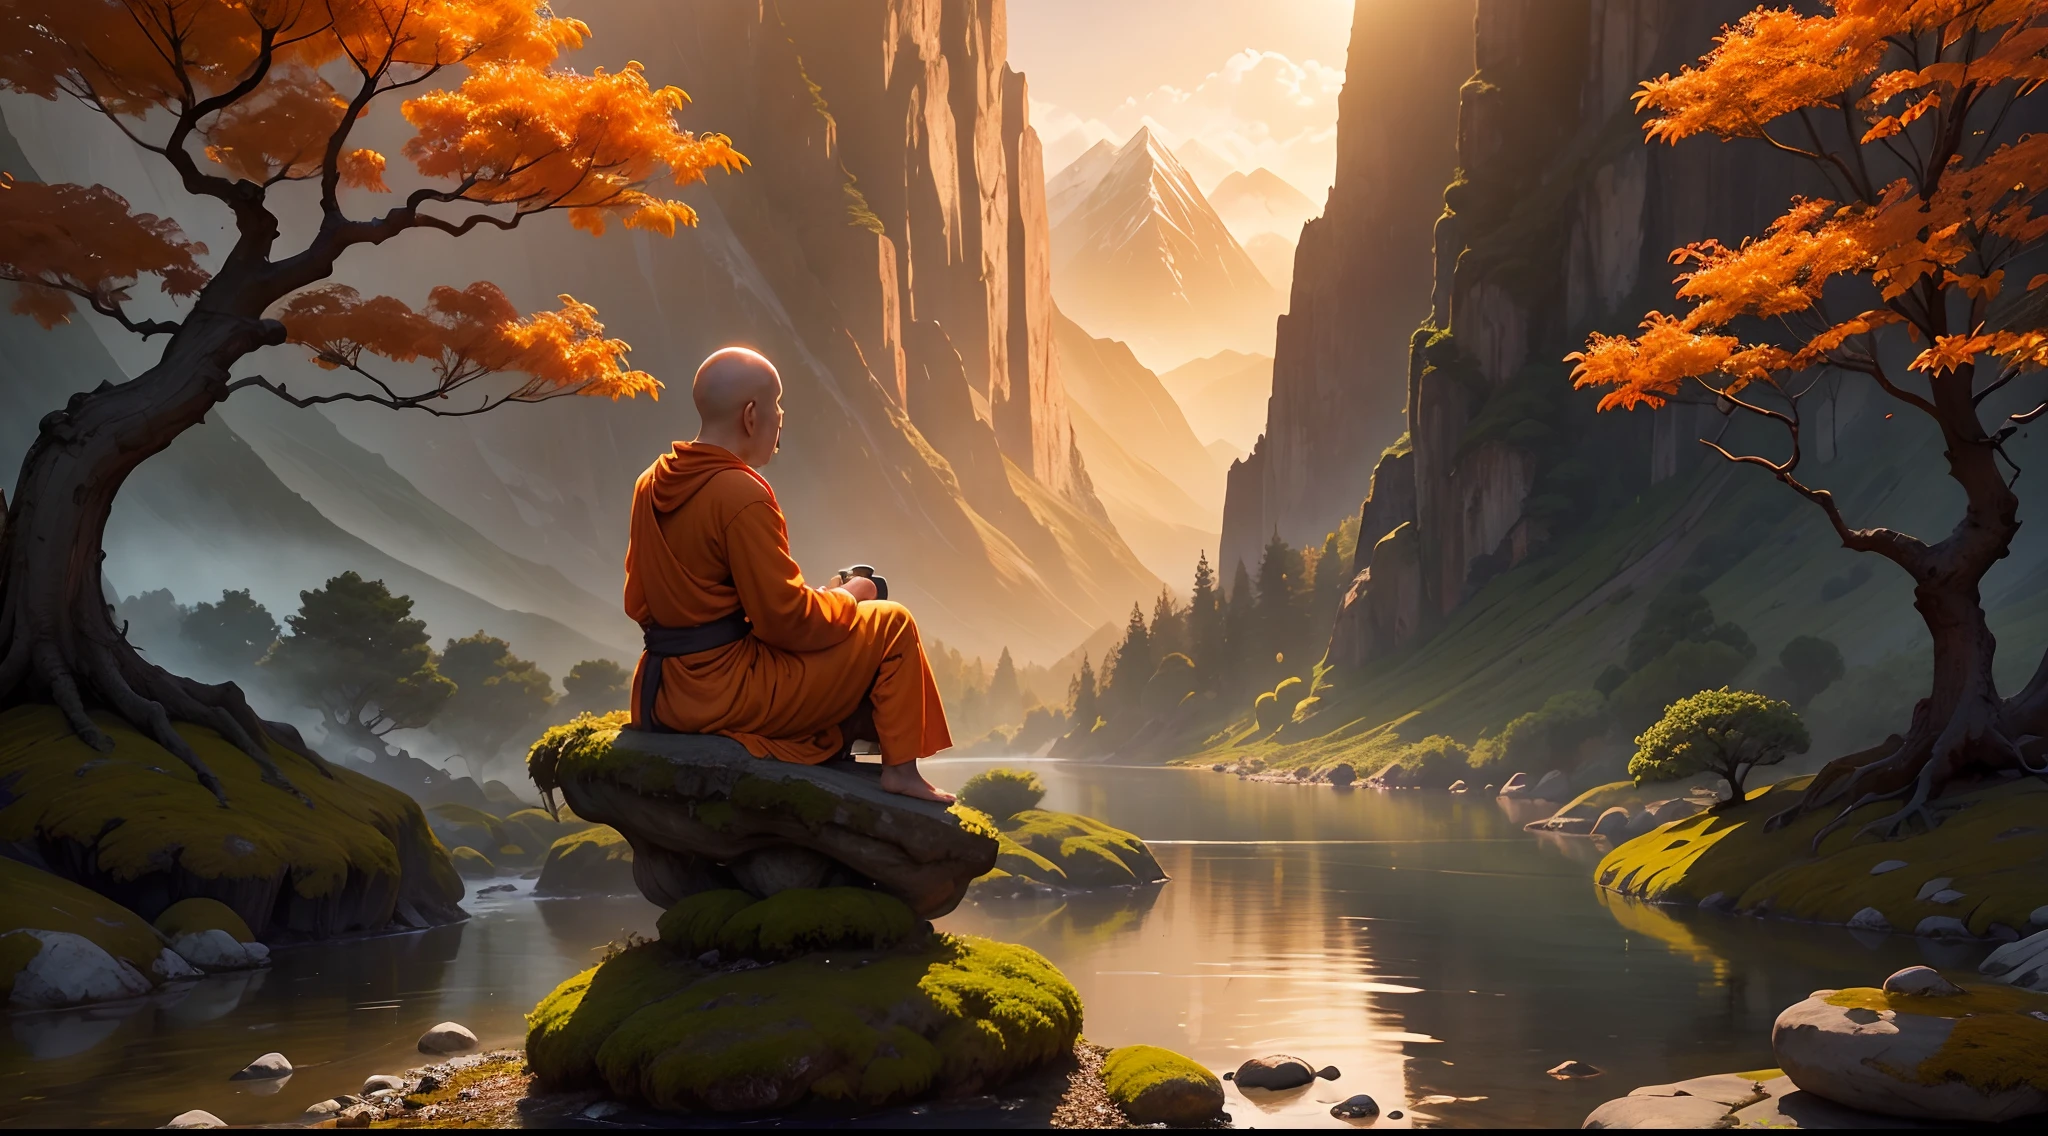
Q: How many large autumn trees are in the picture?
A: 2